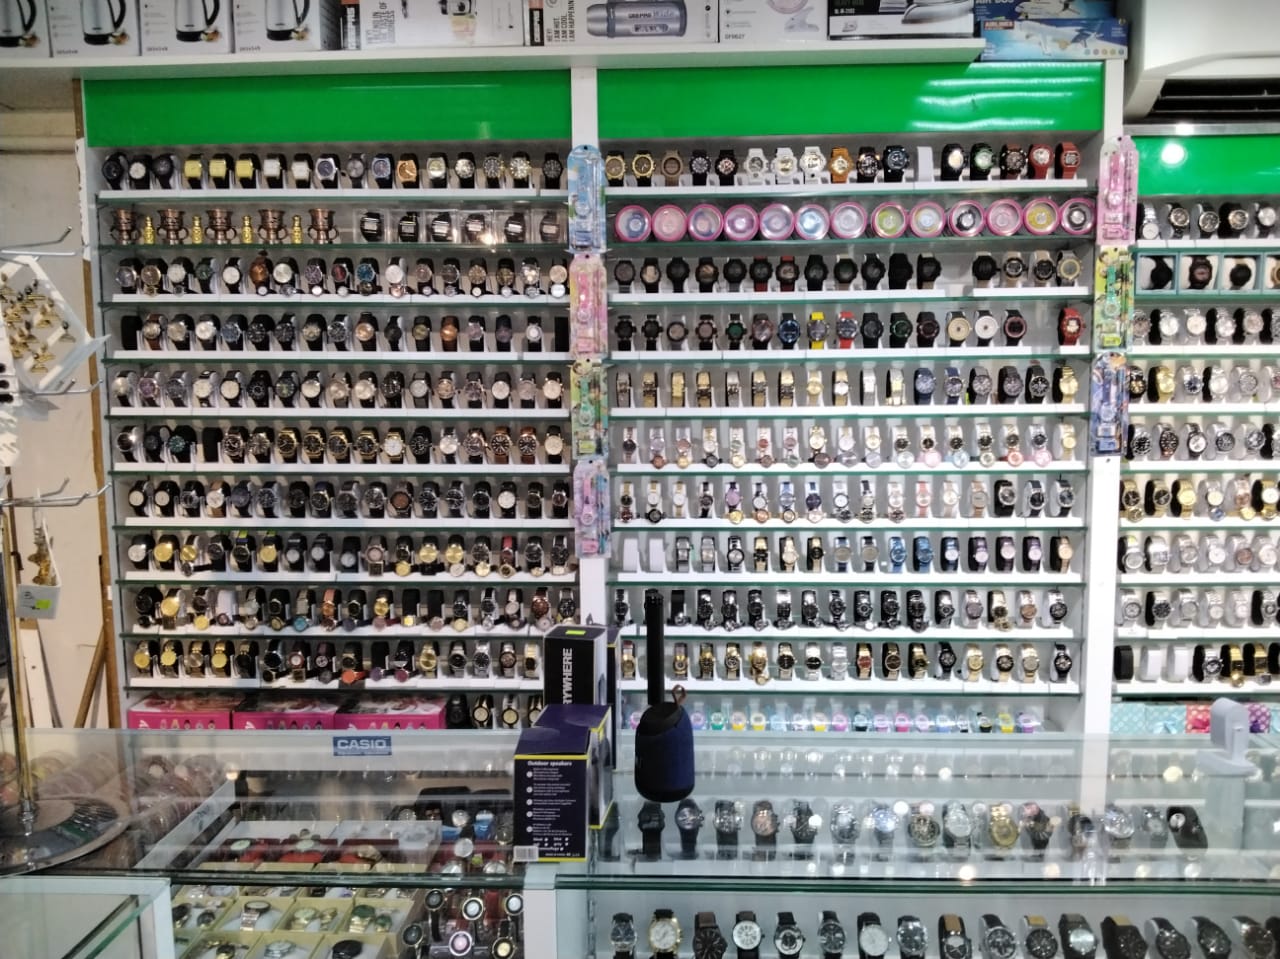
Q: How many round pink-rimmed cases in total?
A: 13